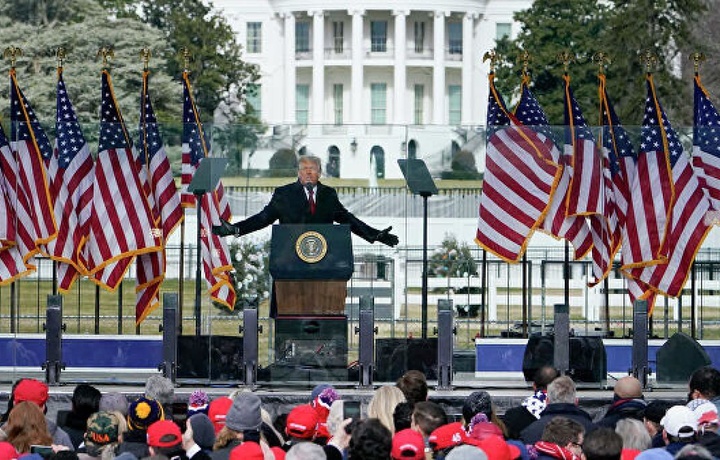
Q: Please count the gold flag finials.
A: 11